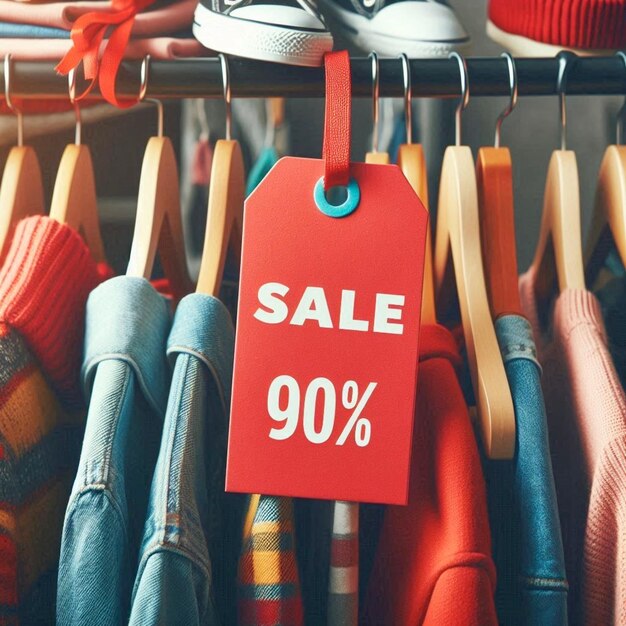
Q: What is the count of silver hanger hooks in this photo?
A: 10